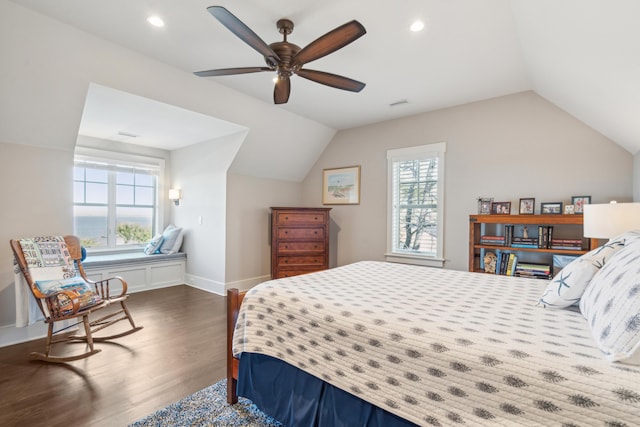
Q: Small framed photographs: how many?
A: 6